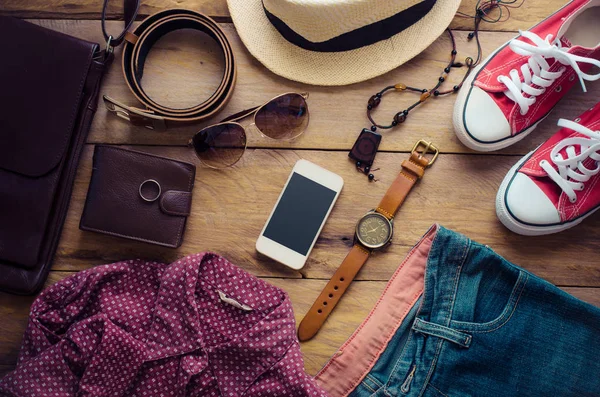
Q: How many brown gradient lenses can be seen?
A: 2